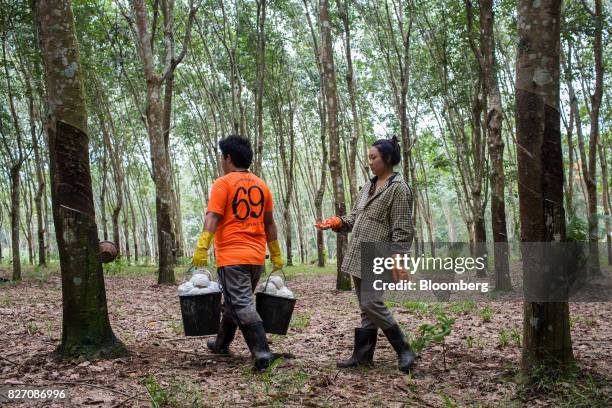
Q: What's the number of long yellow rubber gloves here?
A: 2